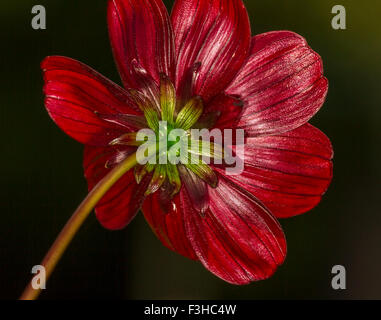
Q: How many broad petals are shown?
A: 8